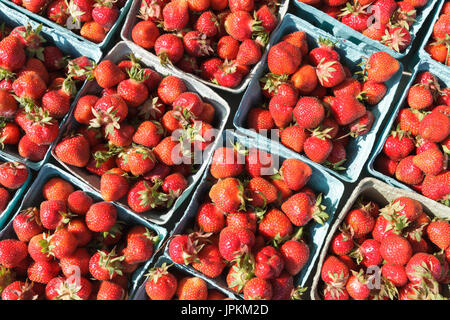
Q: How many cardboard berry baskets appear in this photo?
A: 13